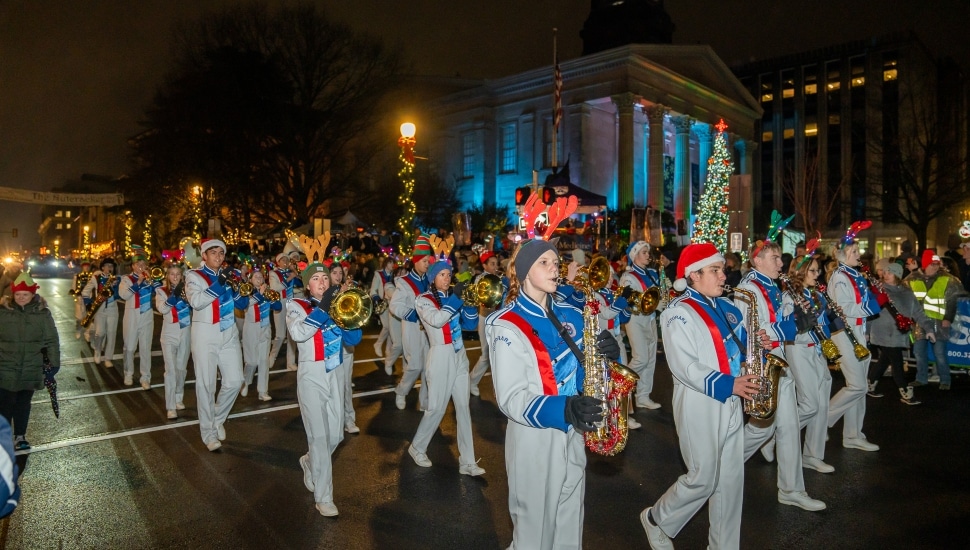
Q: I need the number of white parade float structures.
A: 0